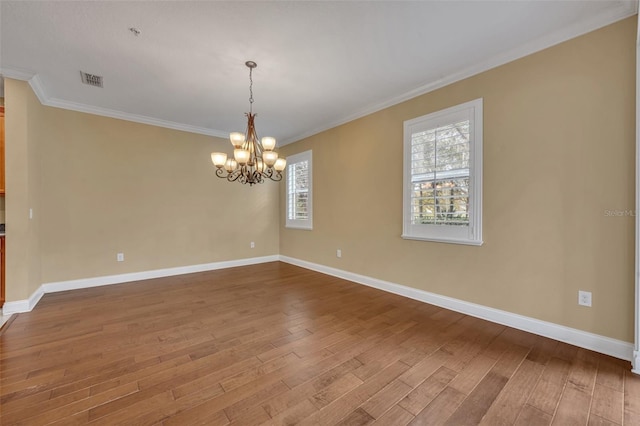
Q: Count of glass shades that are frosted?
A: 9